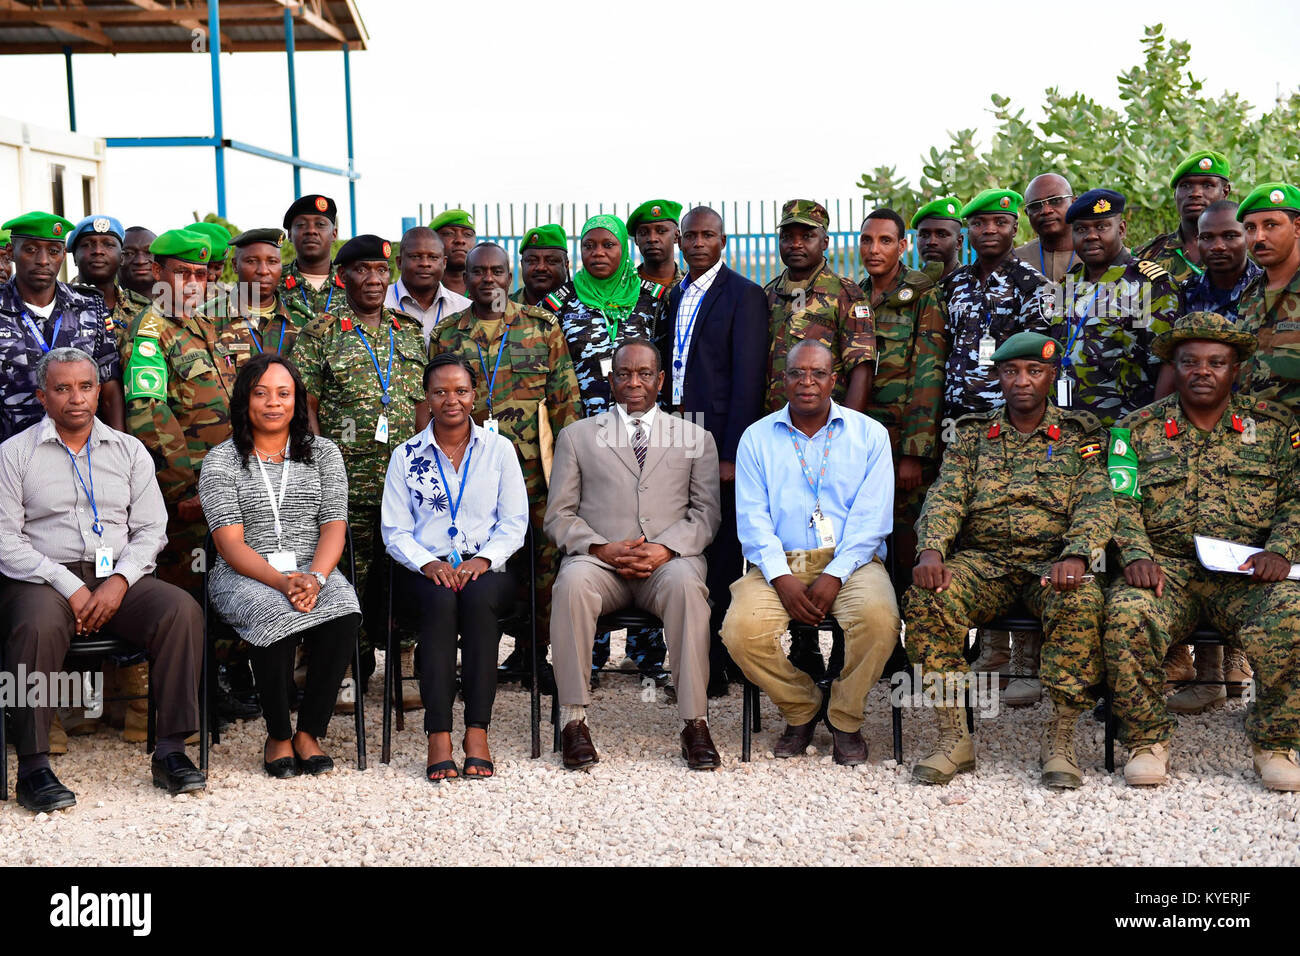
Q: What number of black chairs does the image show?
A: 7